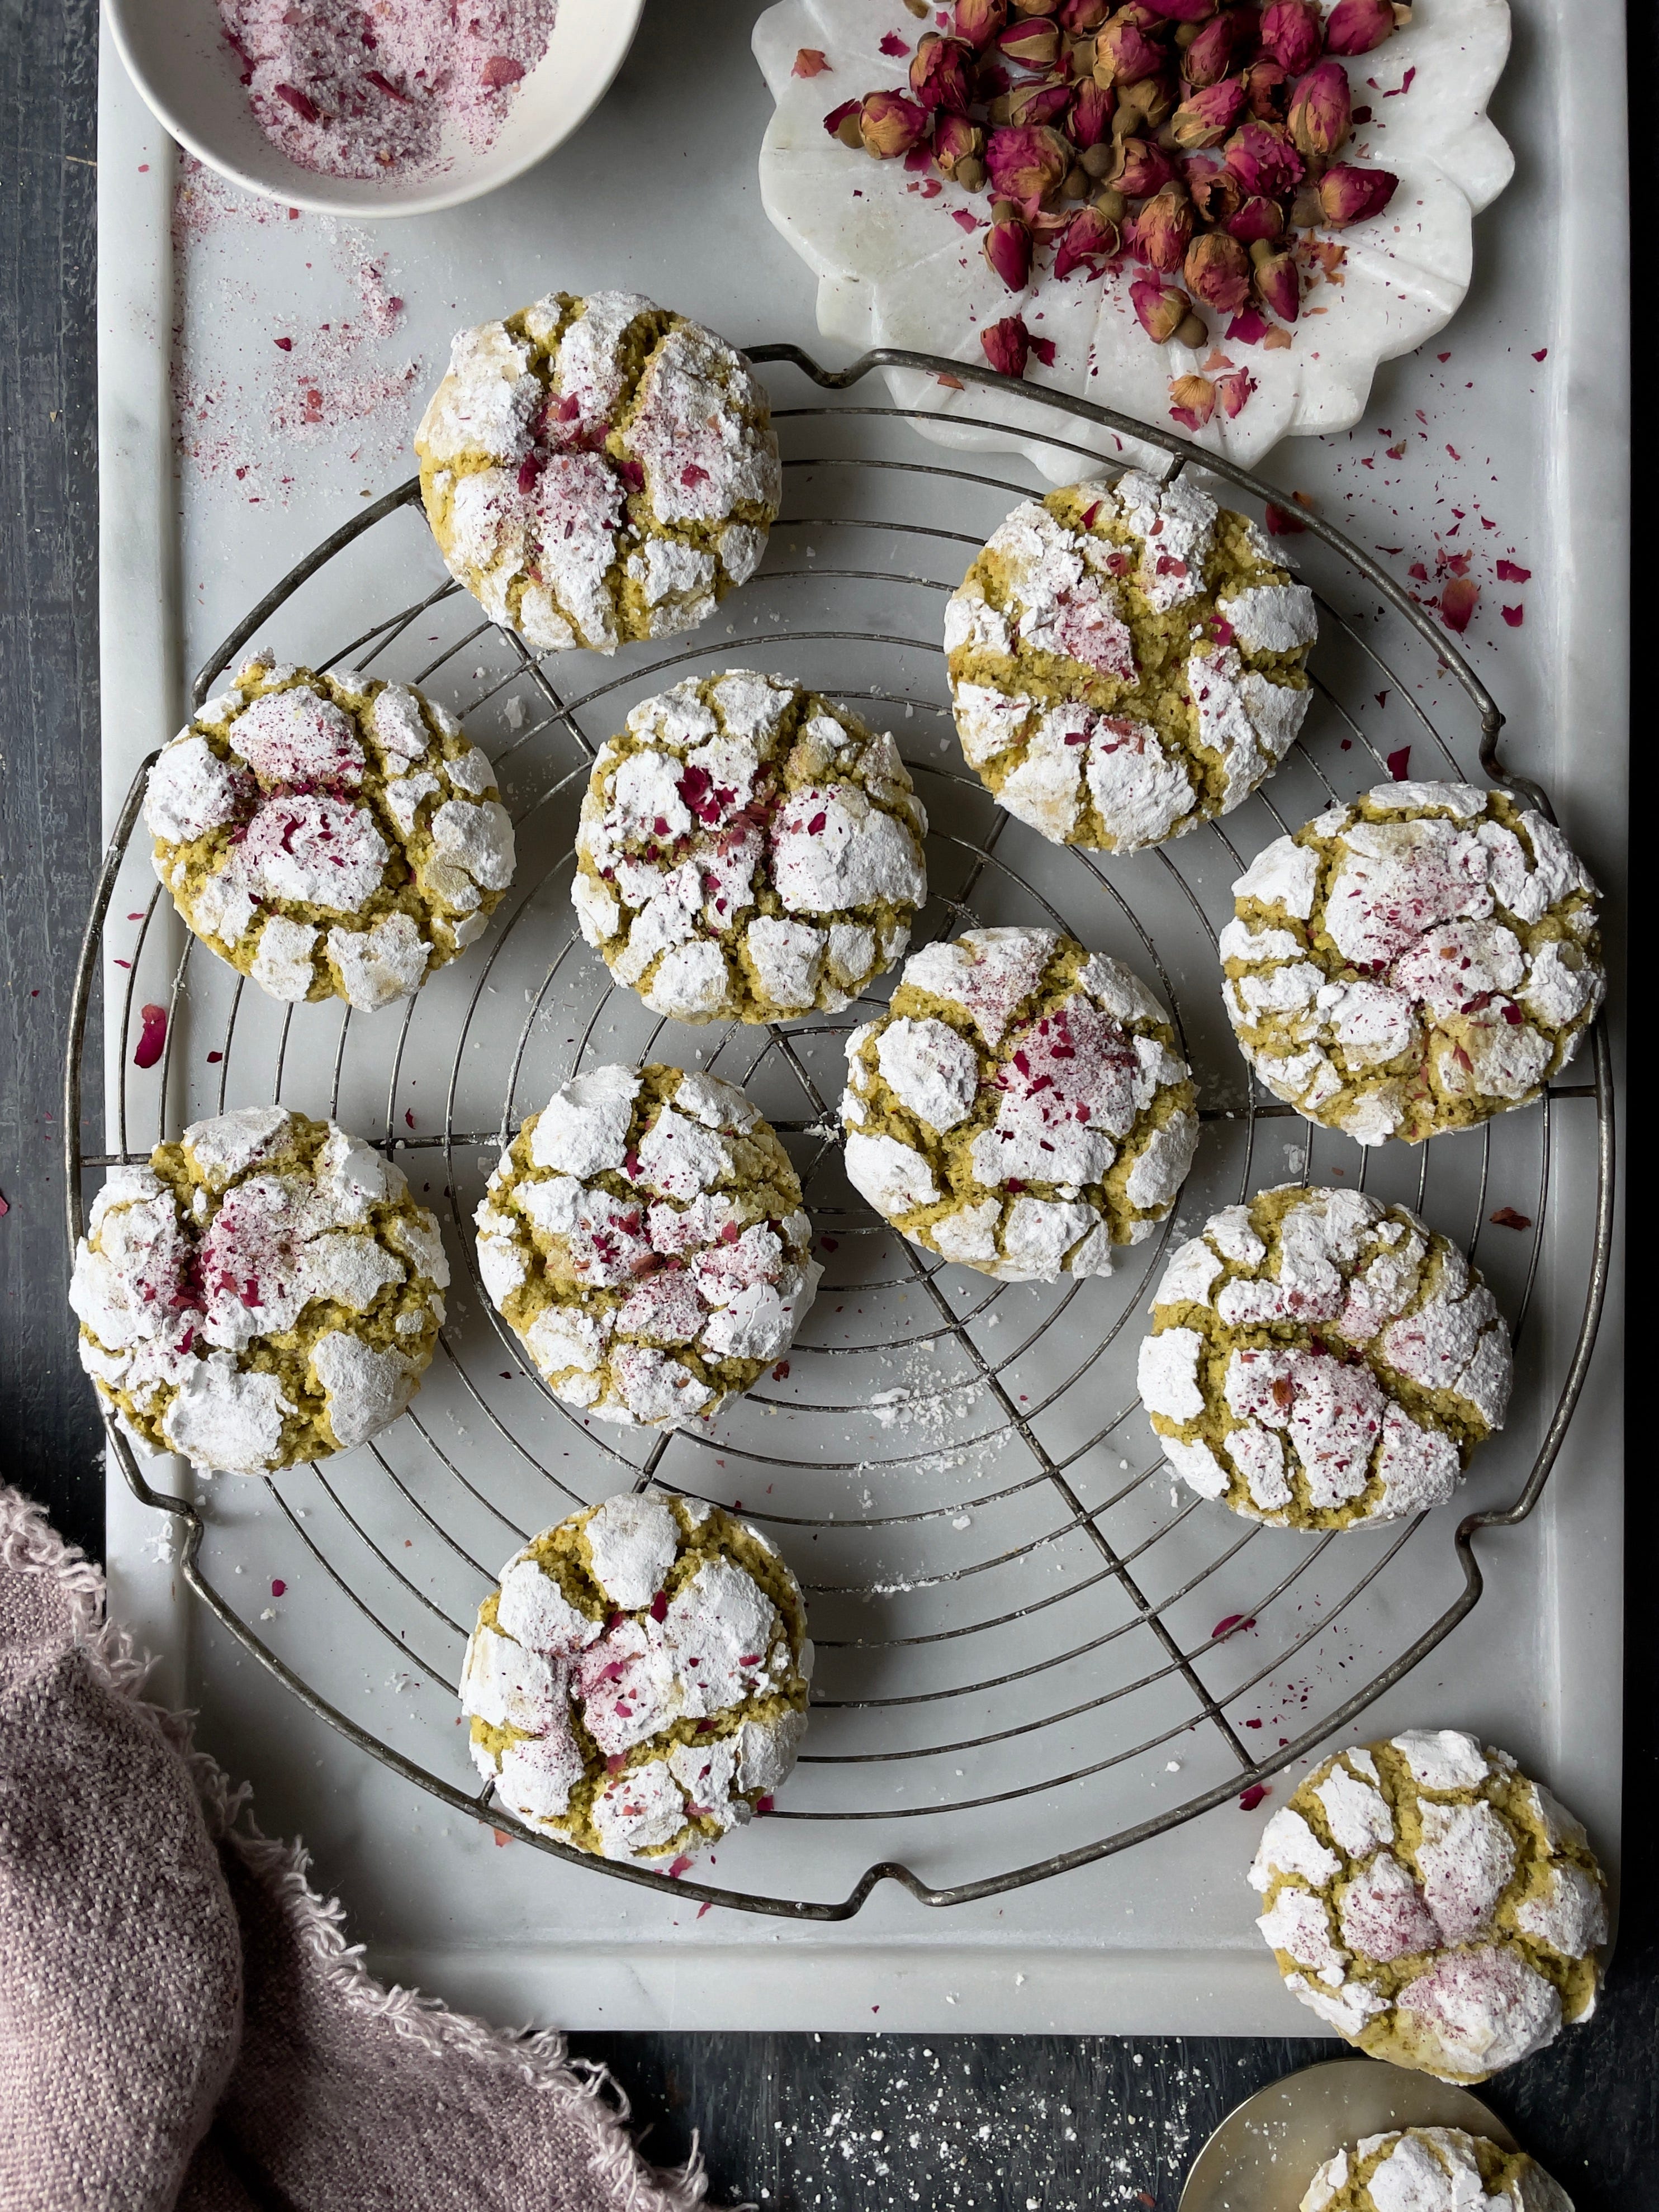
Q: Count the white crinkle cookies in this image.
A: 12